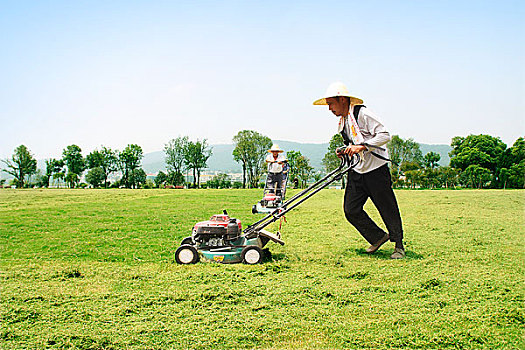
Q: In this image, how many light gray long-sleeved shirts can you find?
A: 1